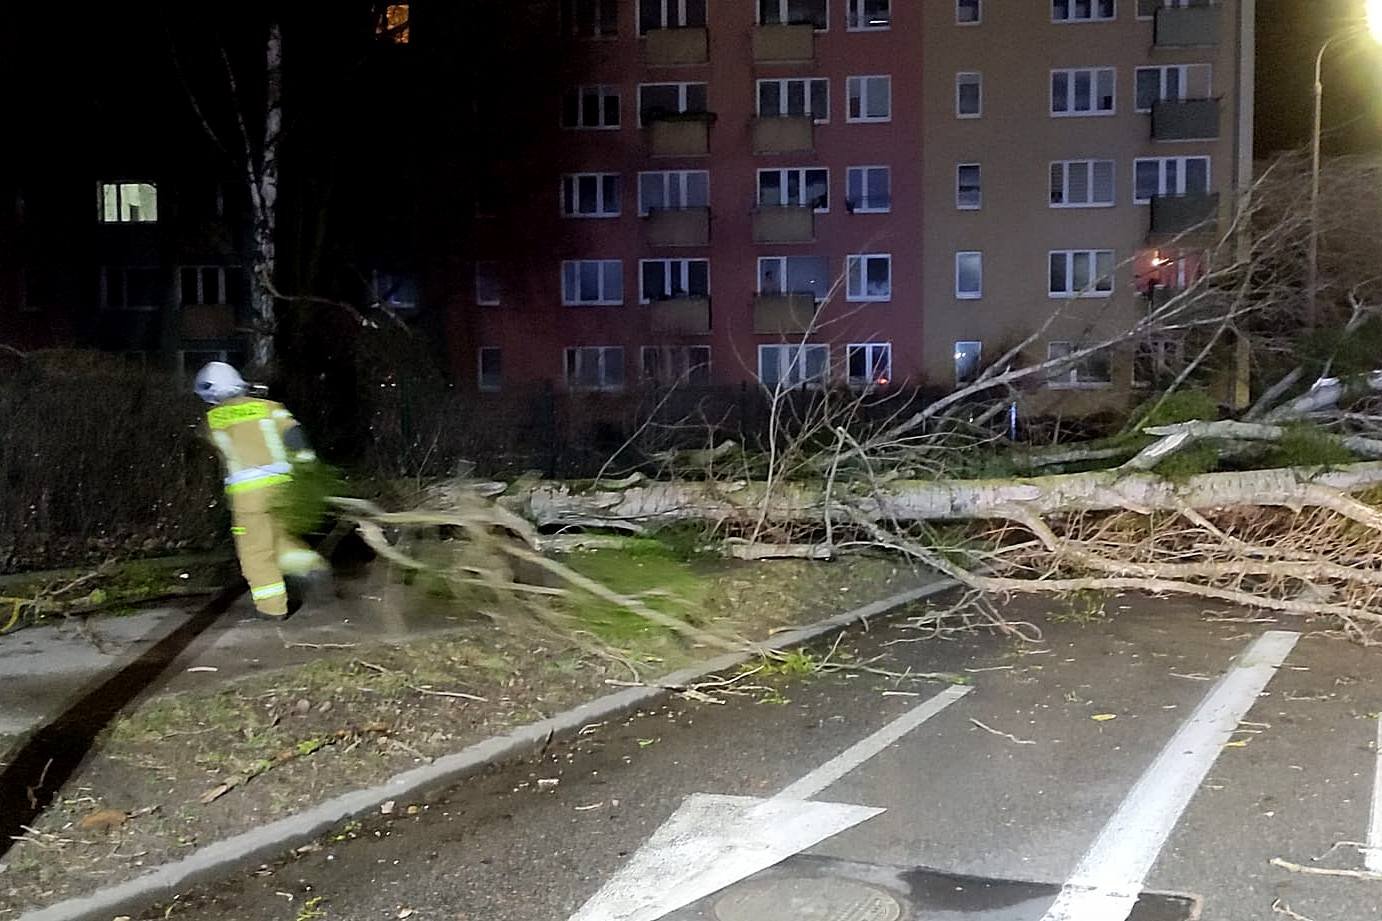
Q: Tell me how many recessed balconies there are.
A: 0